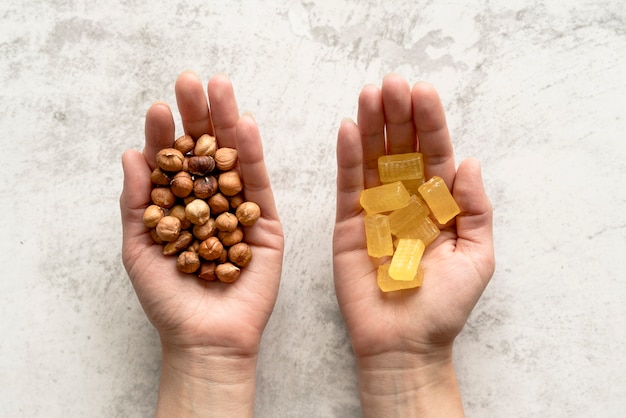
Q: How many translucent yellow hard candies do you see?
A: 9